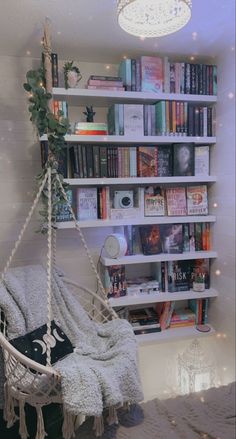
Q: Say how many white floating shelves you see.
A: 7